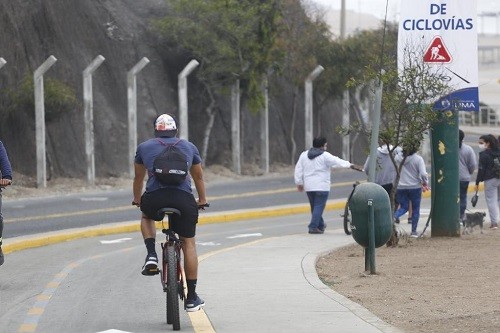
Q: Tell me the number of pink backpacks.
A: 0